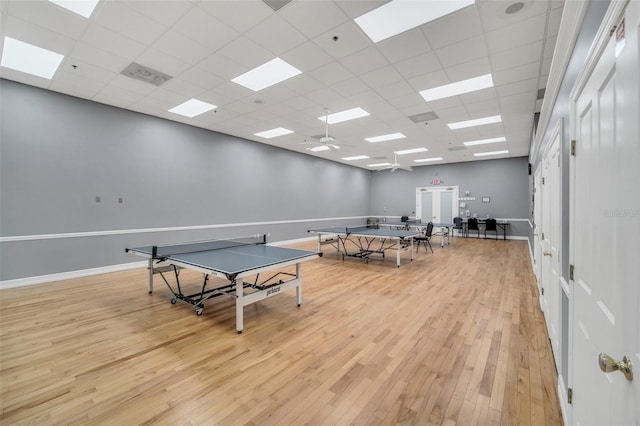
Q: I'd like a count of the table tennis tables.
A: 3